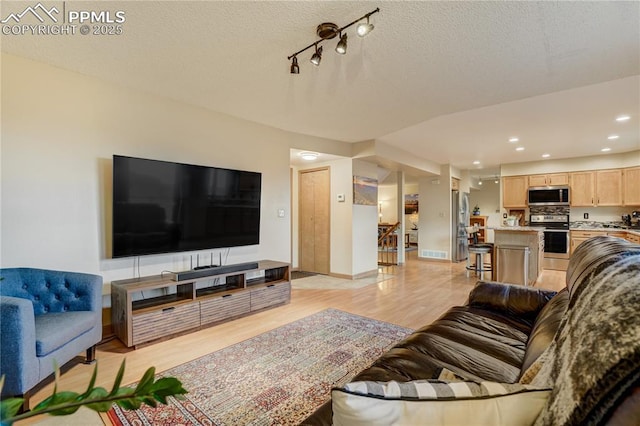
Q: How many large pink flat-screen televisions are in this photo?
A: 0